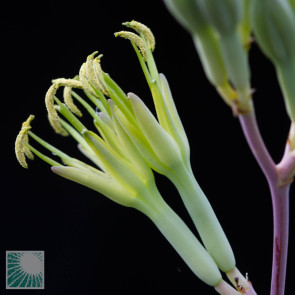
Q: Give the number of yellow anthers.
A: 11